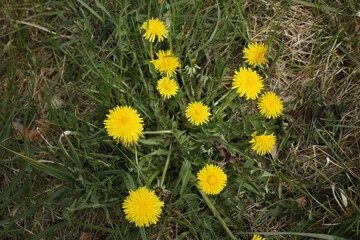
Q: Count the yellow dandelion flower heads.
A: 12